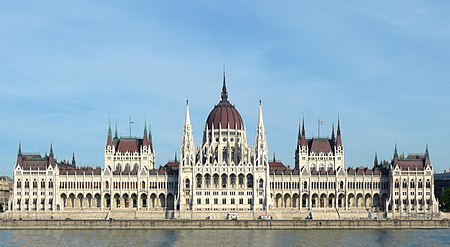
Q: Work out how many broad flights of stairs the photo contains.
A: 2